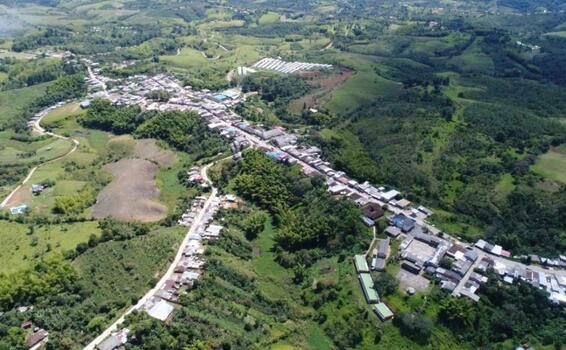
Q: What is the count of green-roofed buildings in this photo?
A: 3